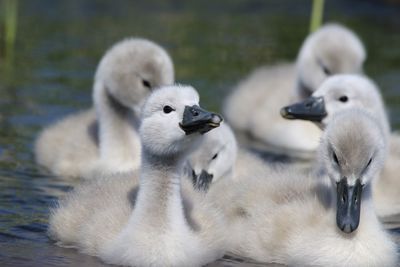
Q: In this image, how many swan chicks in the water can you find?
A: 6